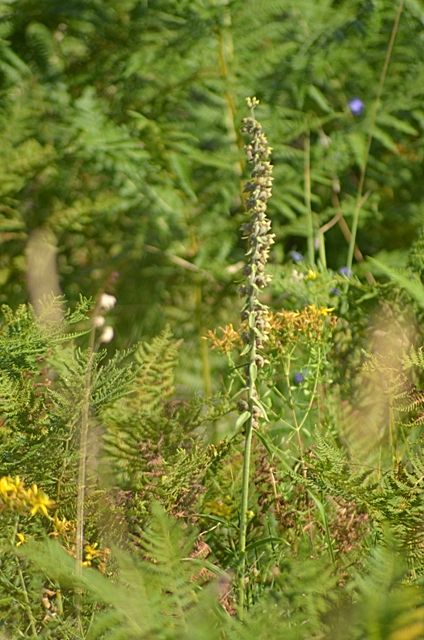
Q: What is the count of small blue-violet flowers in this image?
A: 5